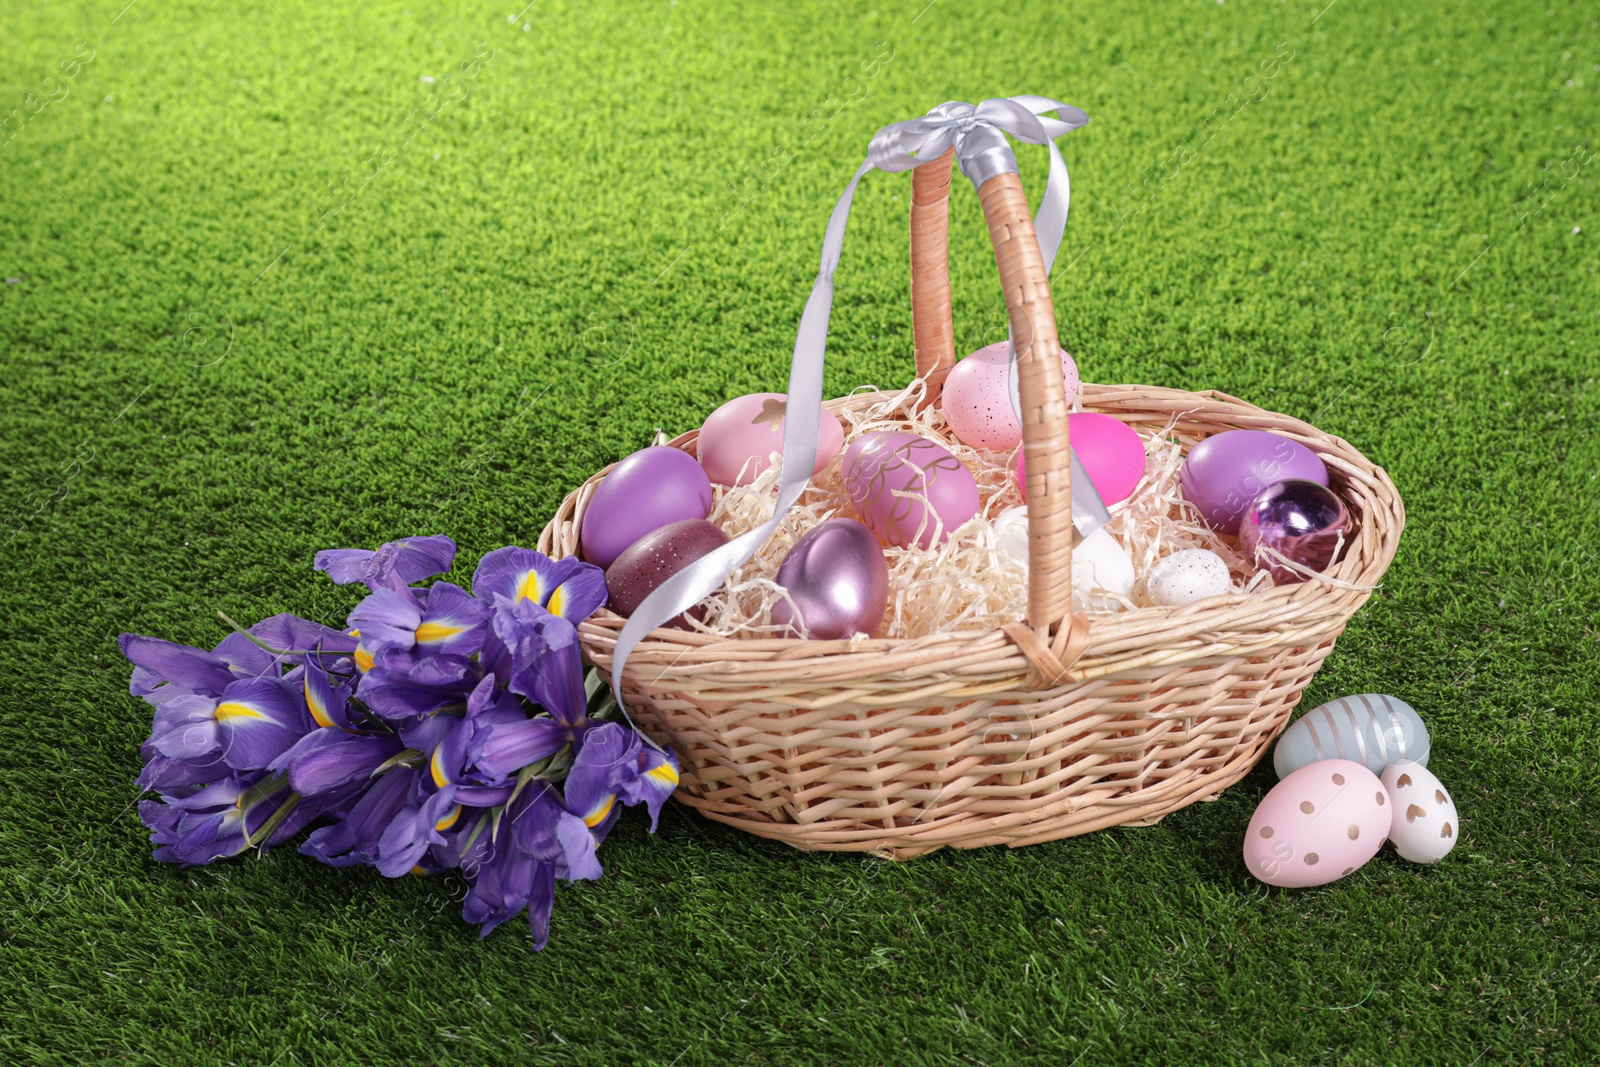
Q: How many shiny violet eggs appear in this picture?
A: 2